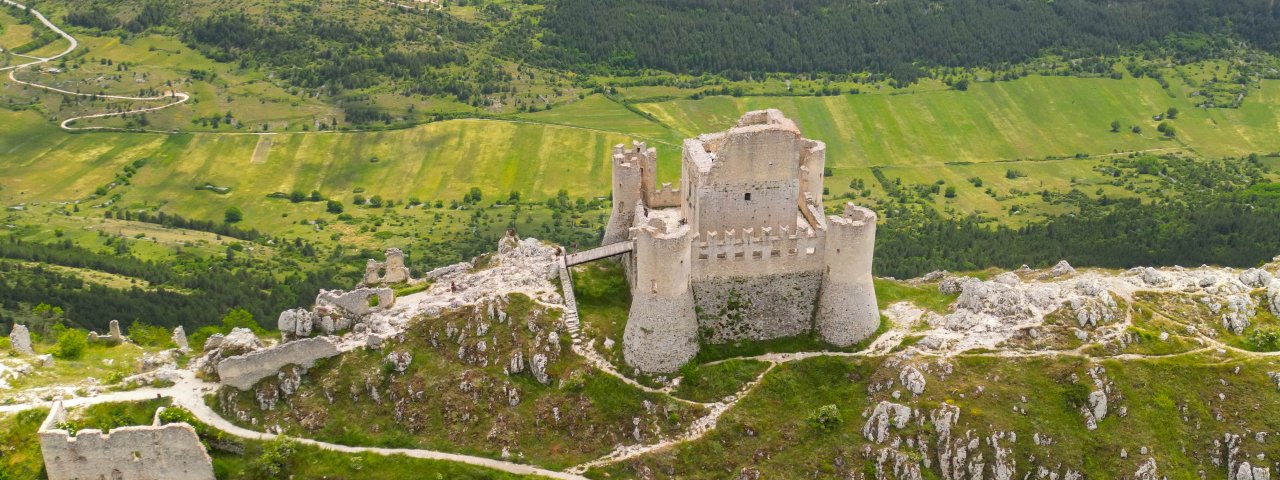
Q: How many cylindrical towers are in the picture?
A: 4